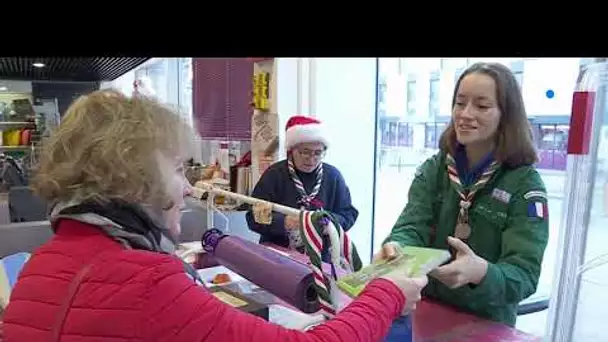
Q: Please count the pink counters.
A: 1